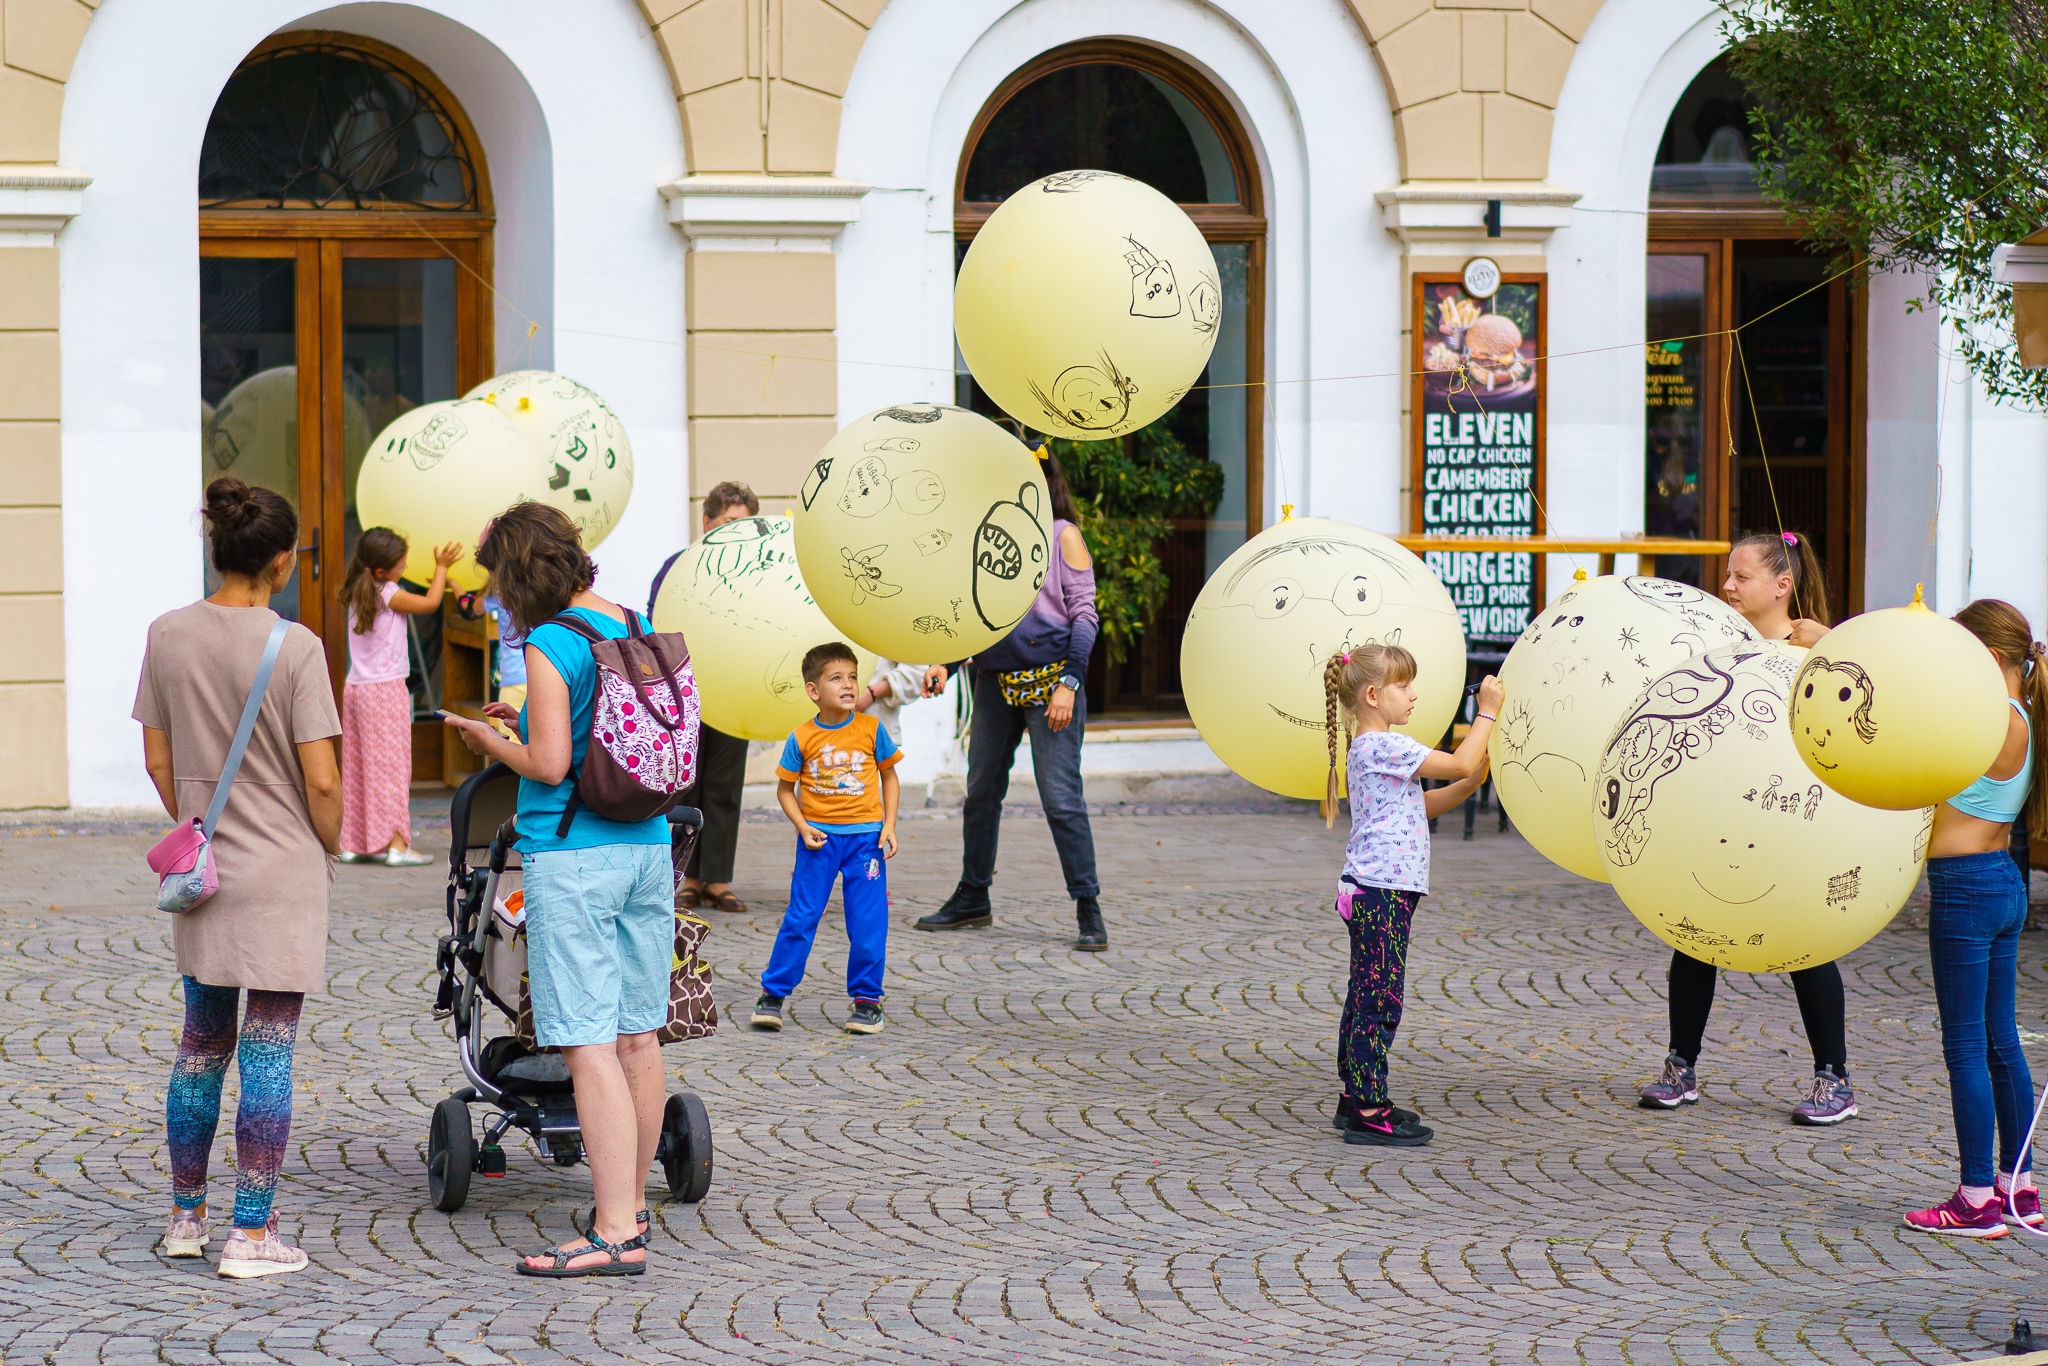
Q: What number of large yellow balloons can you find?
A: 9